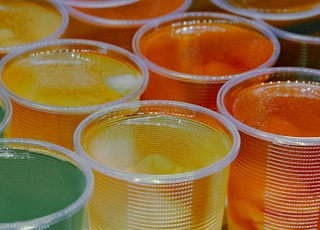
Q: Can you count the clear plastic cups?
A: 11